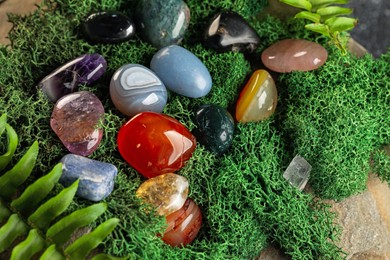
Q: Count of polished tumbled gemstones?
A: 14